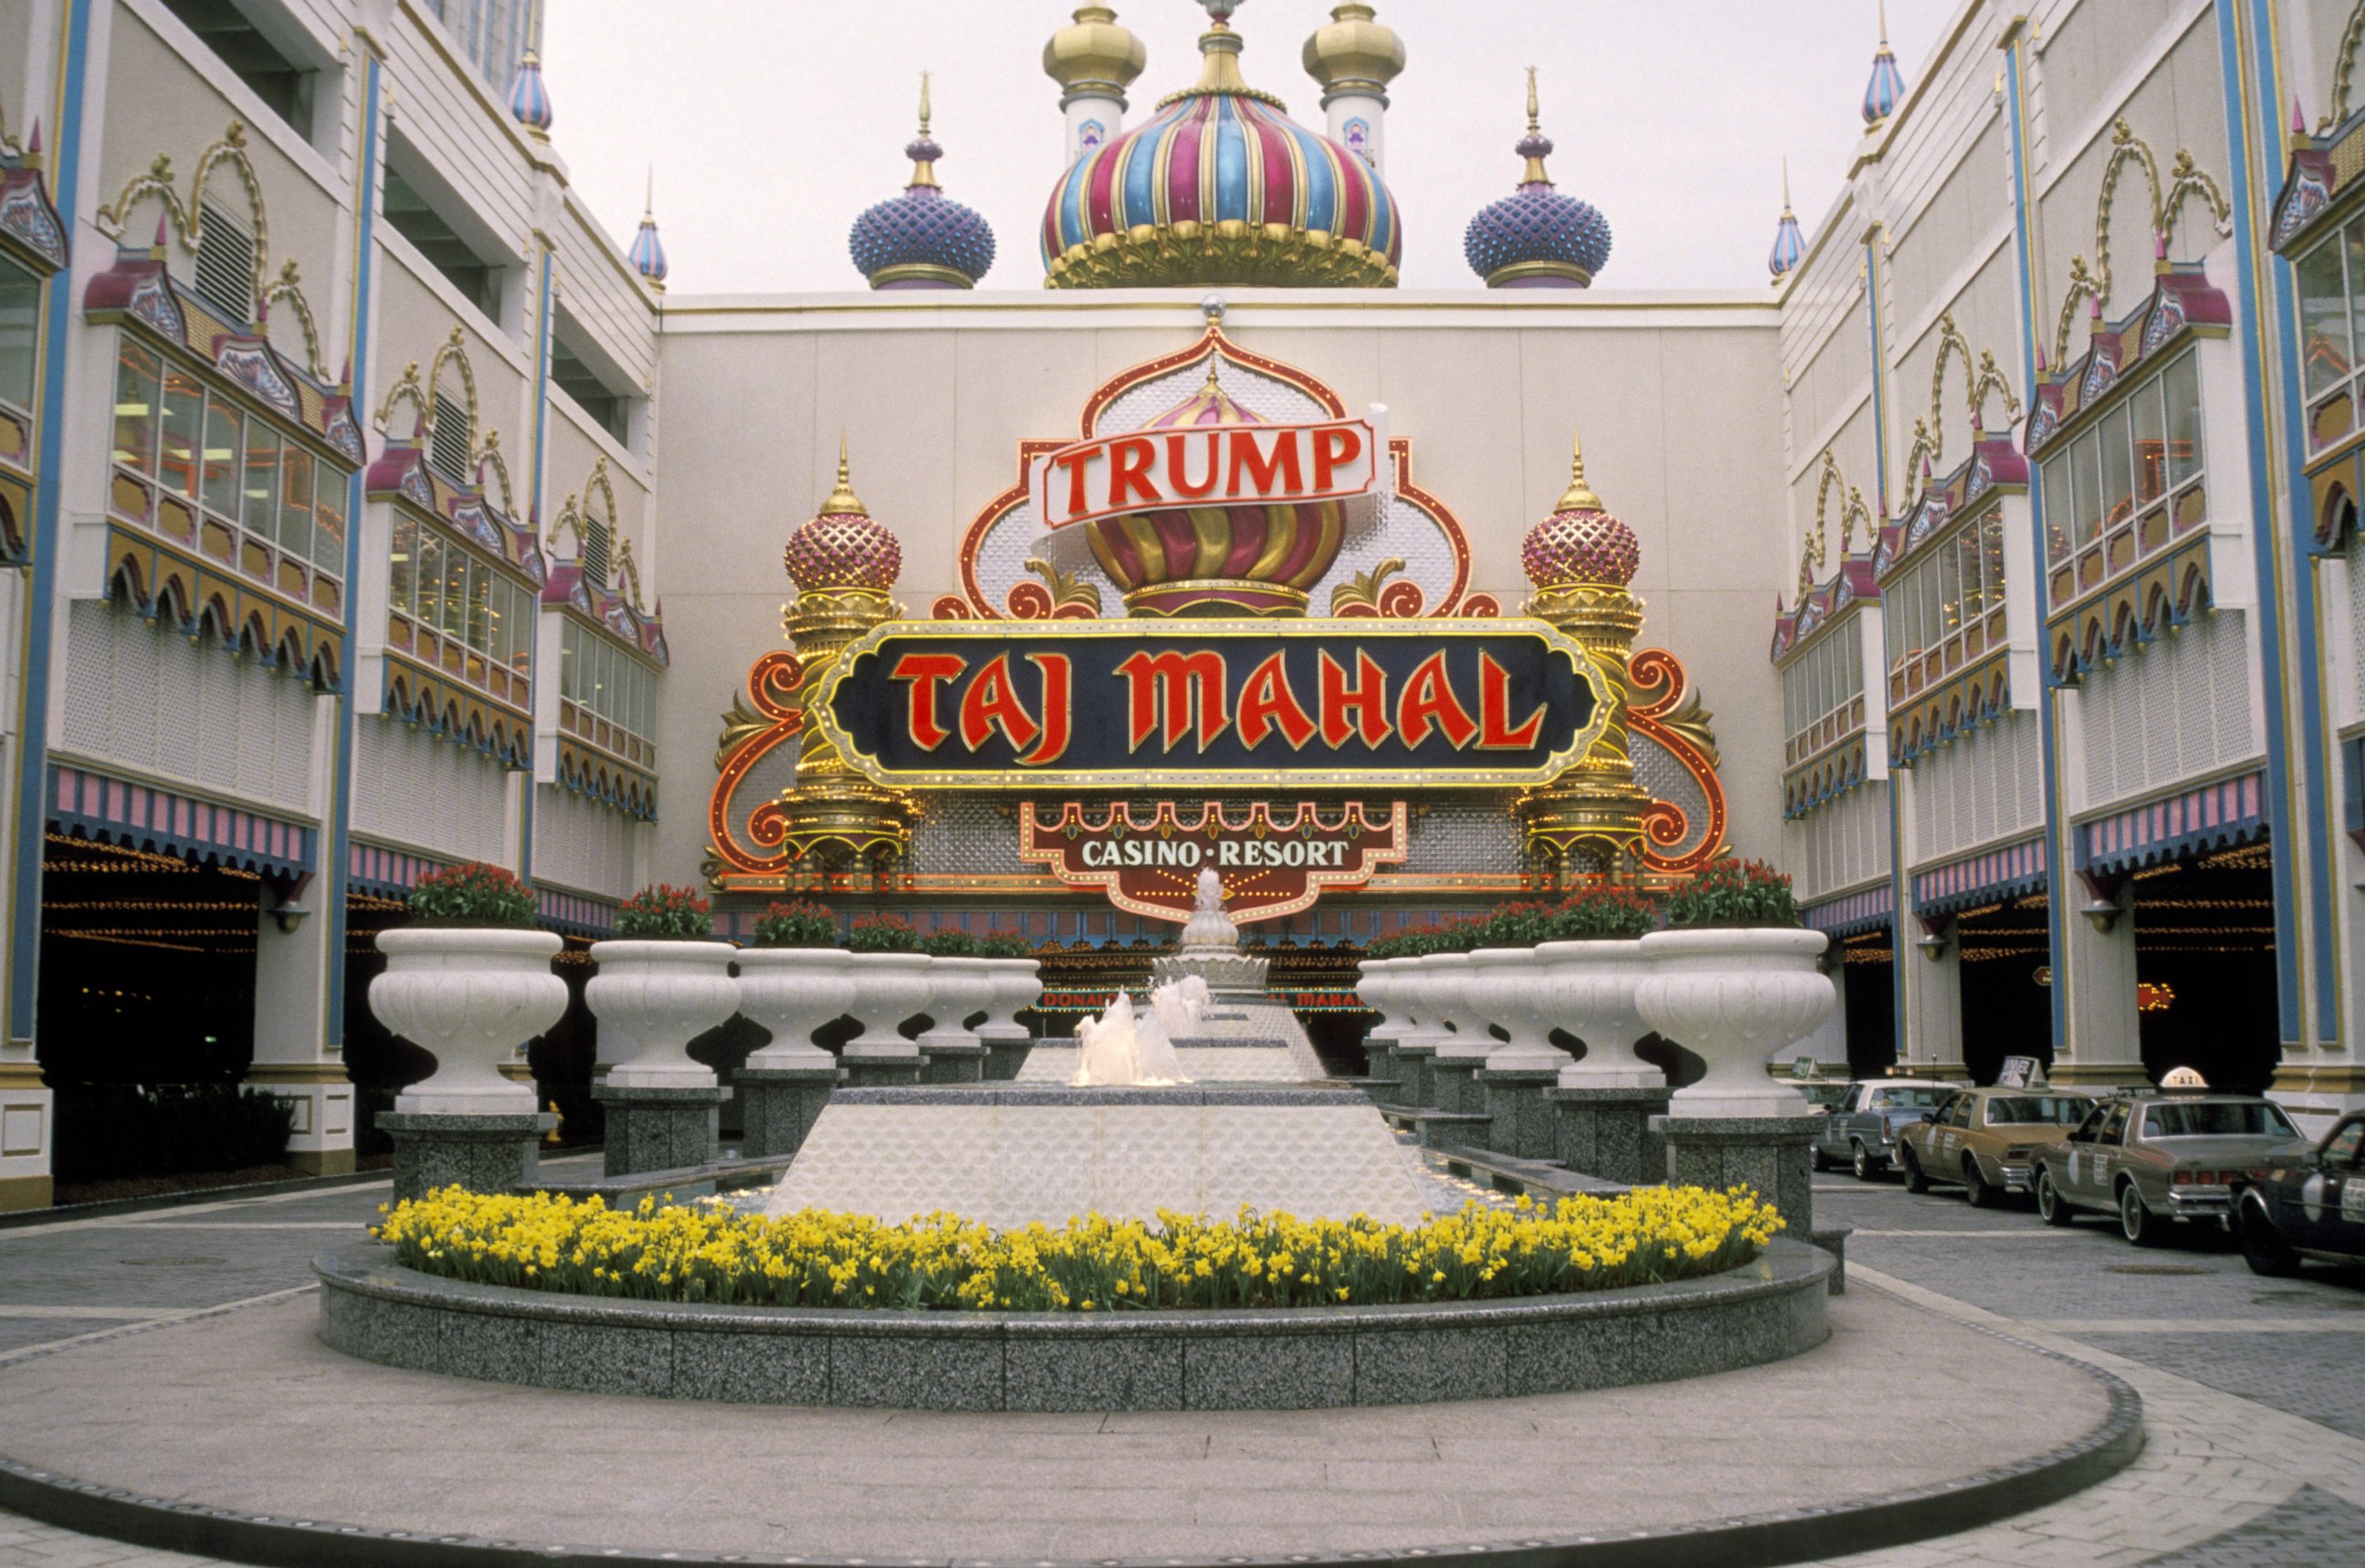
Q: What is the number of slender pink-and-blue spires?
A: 4